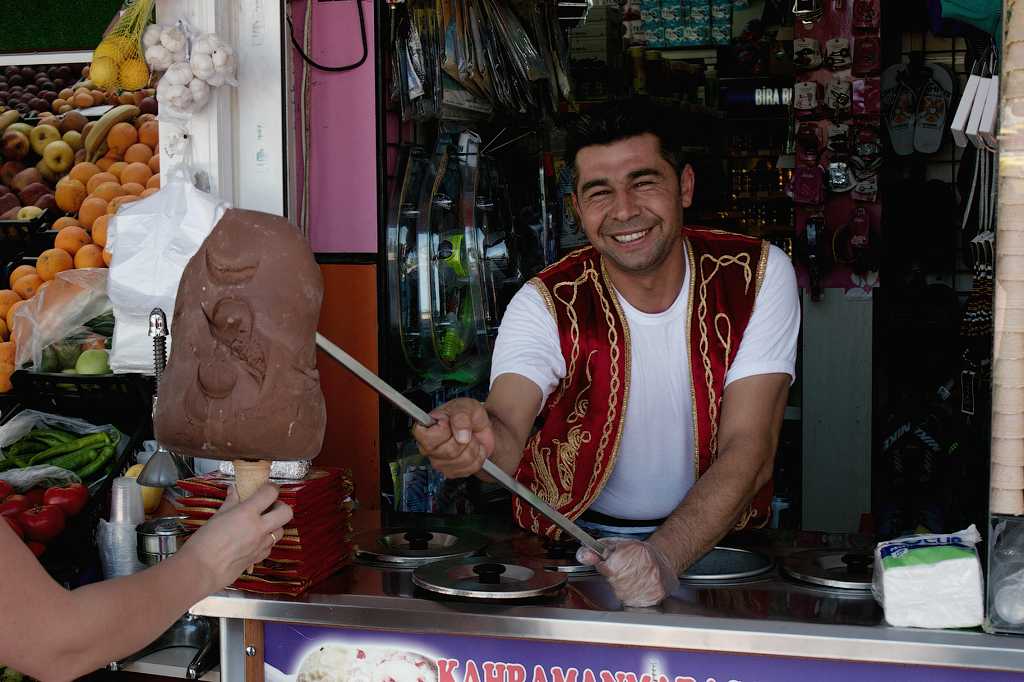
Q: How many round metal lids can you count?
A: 5